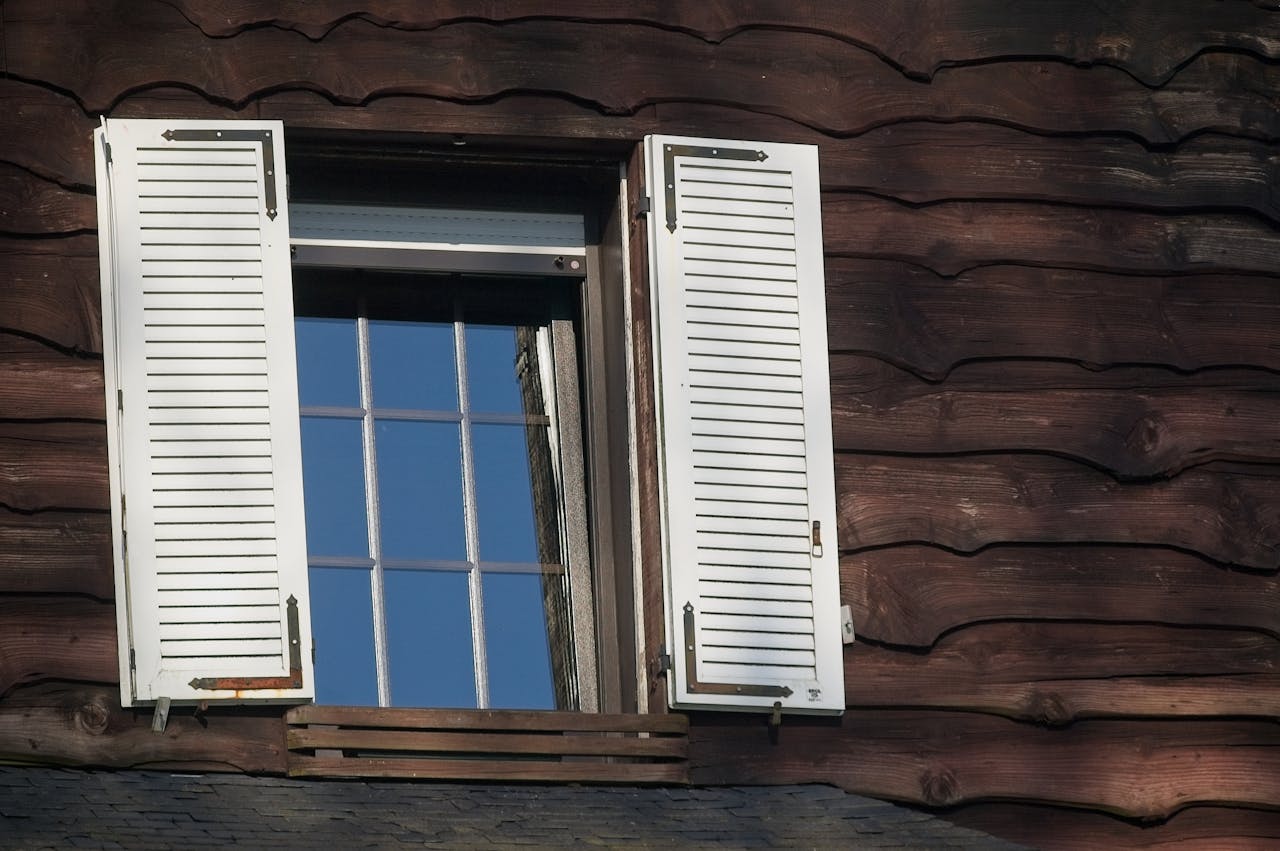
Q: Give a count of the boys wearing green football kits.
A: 0